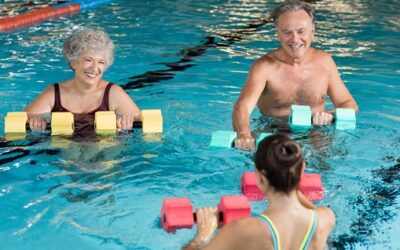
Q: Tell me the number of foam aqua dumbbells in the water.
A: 6